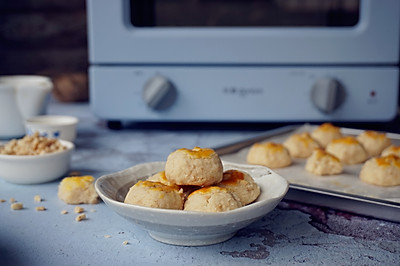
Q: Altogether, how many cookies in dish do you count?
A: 5